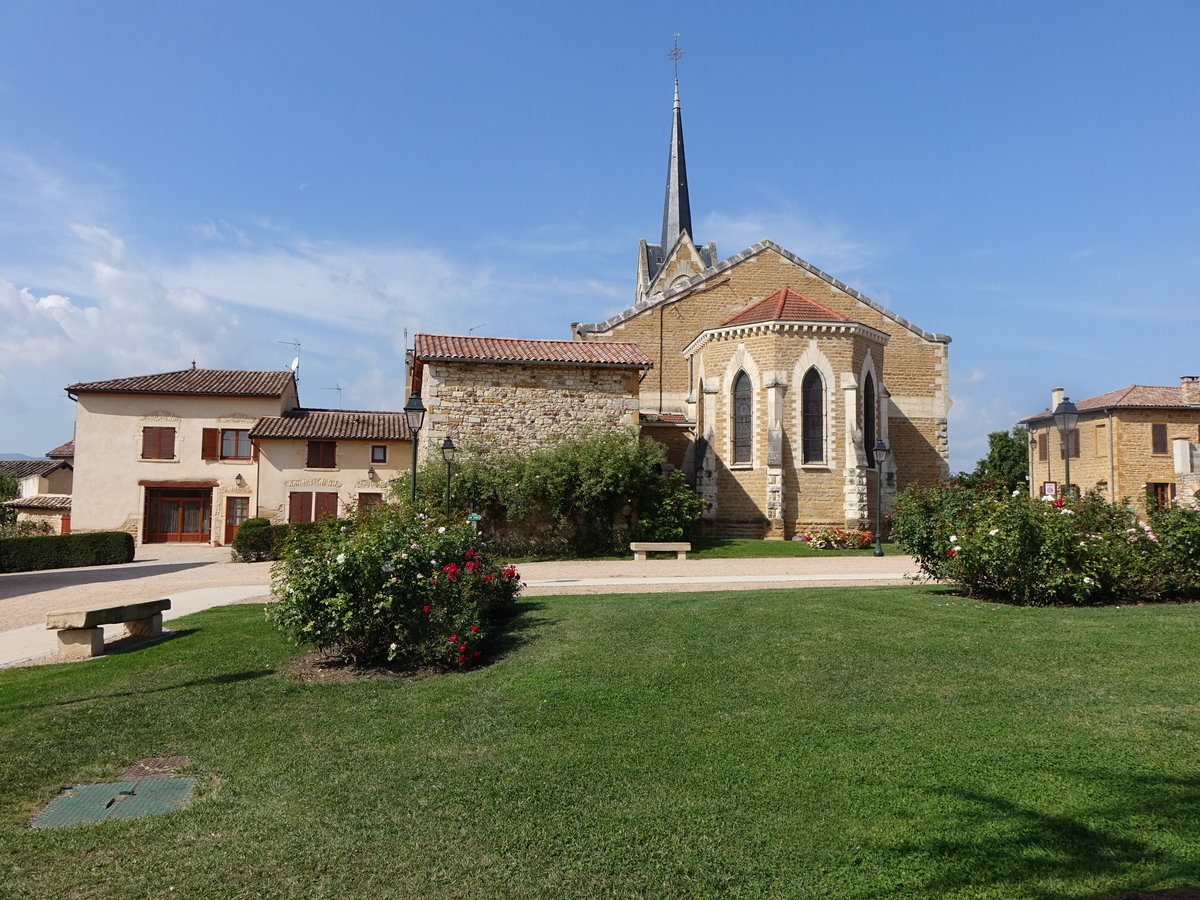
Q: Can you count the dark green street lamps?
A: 4